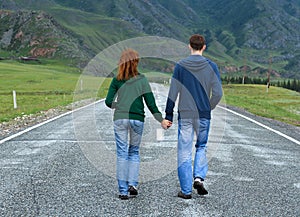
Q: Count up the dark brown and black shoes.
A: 4